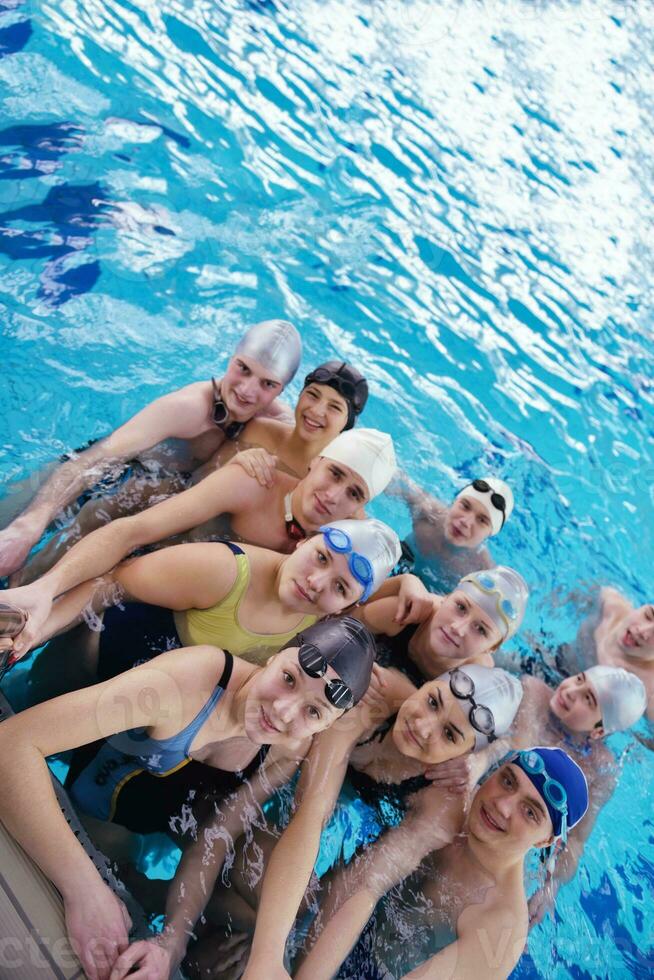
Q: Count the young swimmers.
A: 11